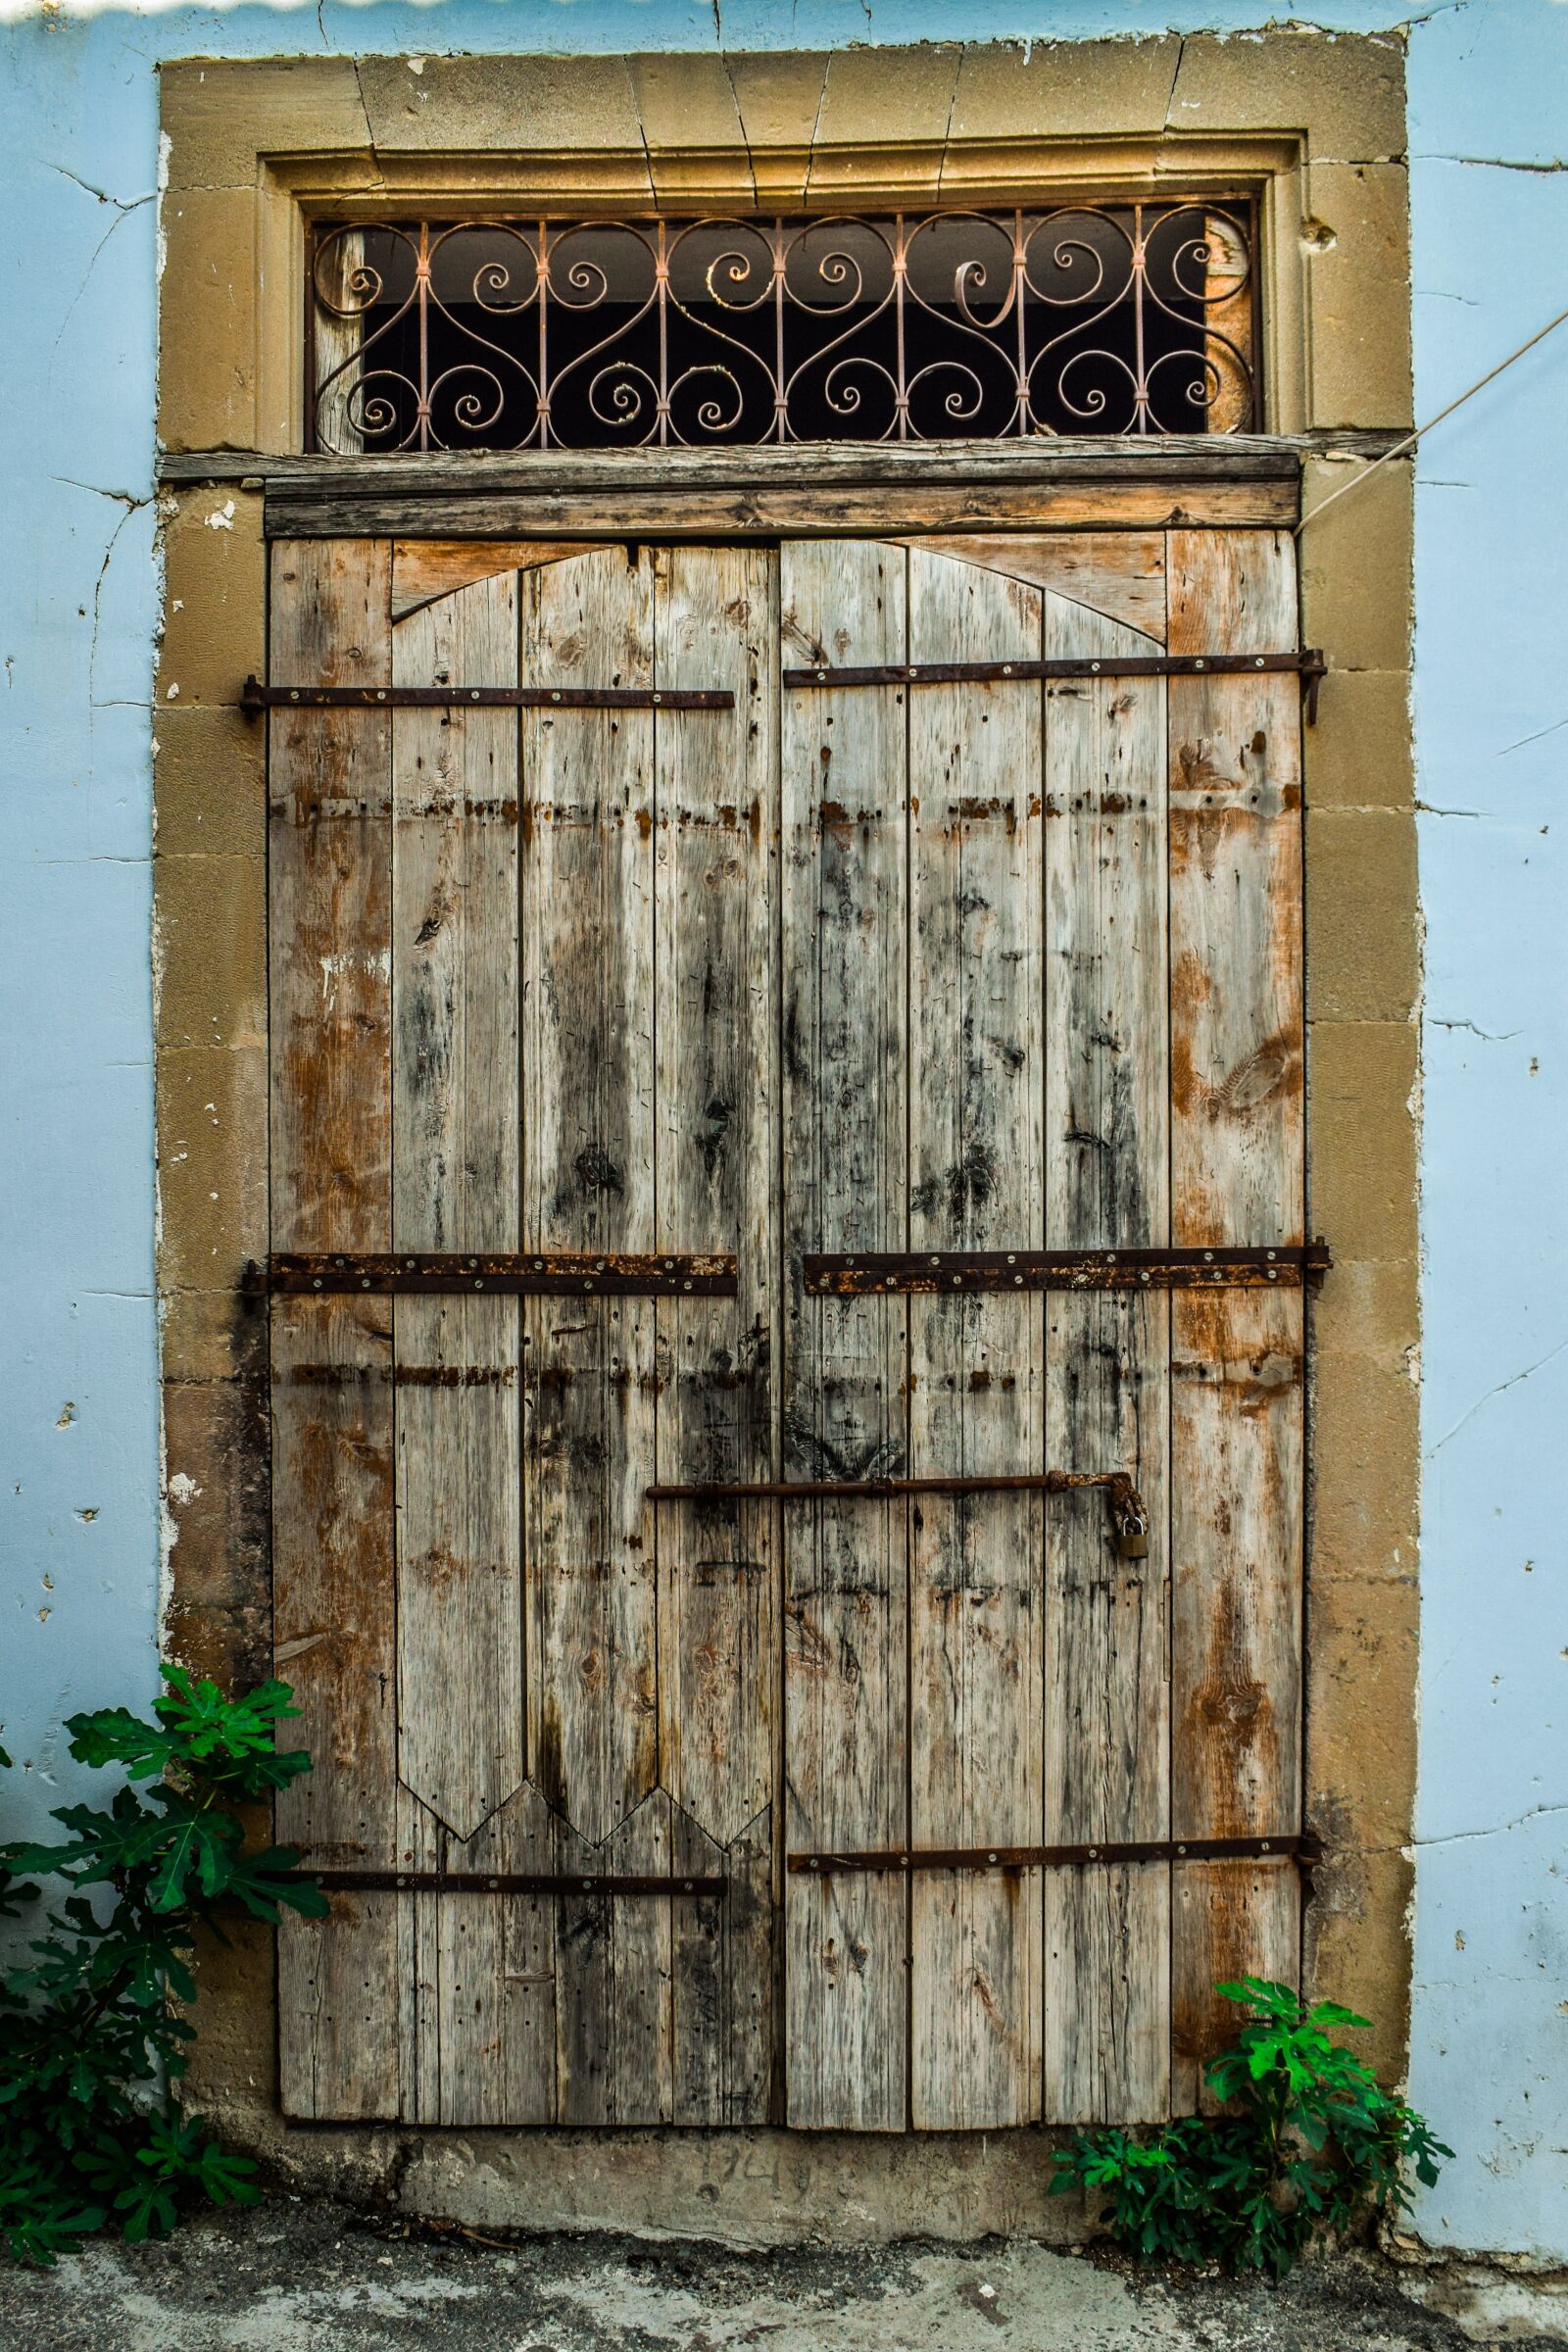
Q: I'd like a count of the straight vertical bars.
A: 7